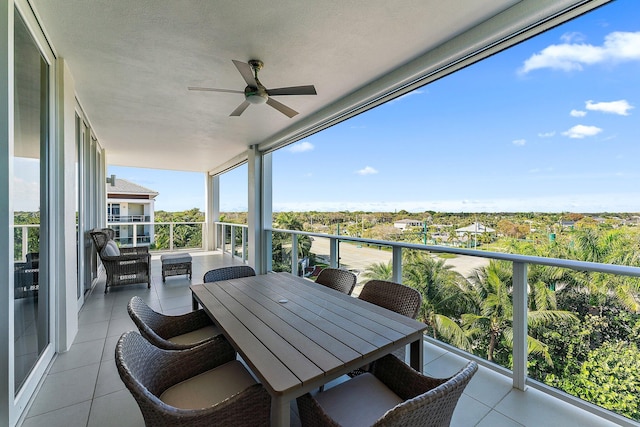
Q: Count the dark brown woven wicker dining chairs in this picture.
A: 6